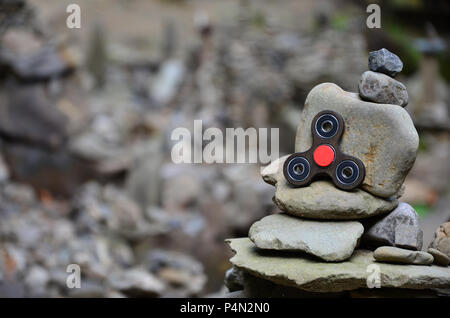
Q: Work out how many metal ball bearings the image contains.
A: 3